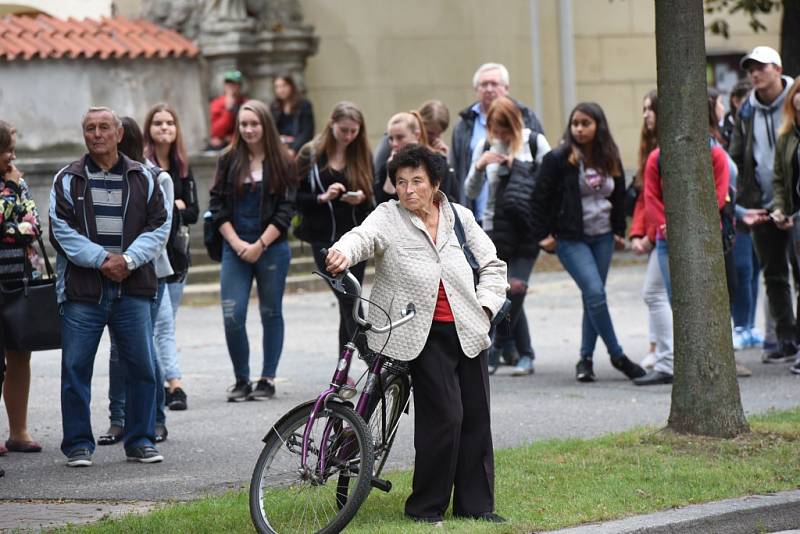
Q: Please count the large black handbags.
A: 1